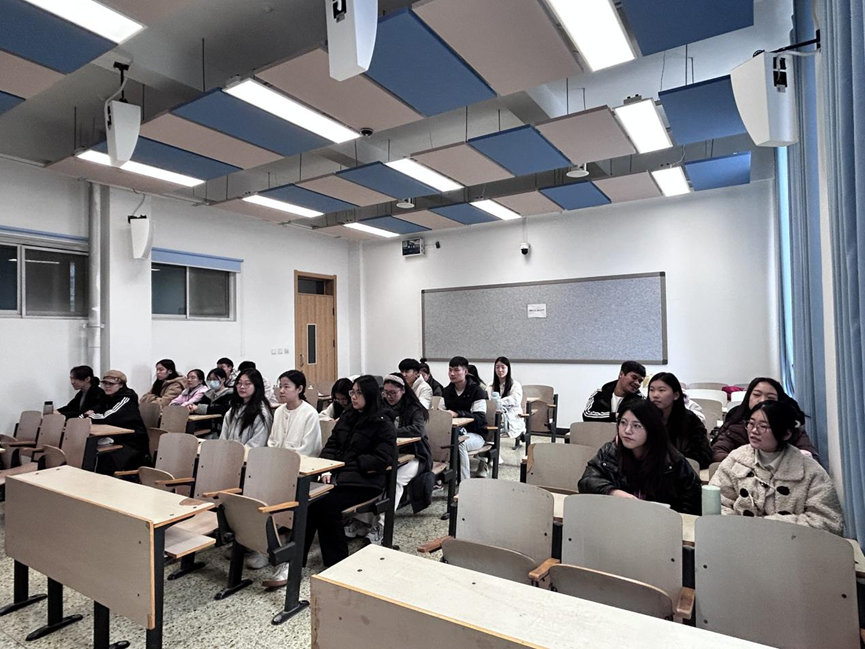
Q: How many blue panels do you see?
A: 14